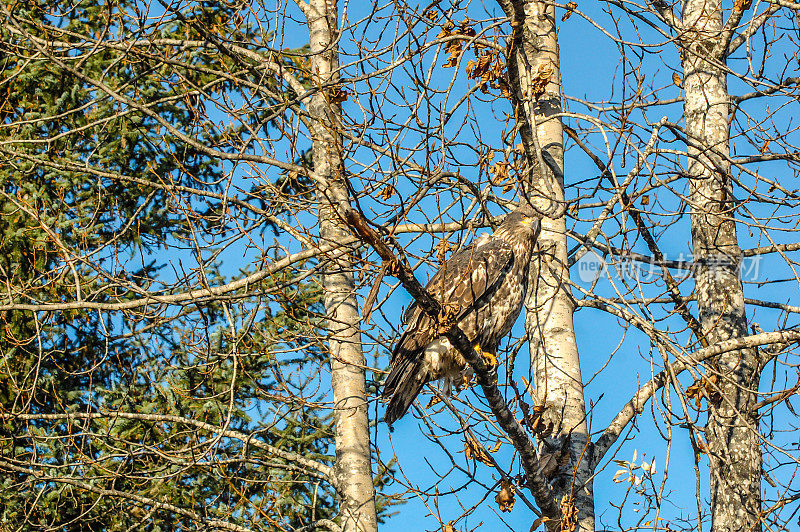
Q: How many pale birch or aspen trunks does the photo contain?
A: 3